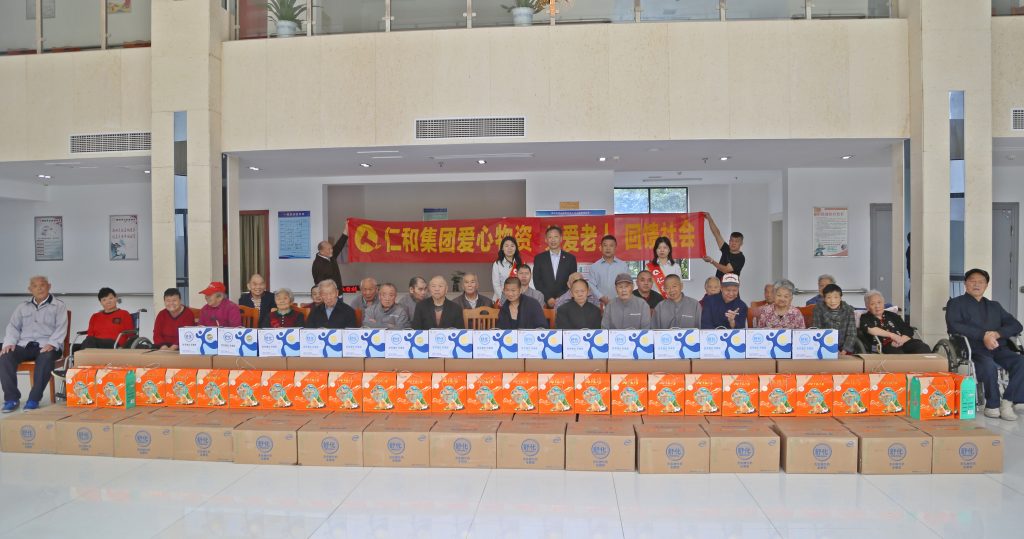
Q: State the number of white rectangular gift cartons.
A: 15